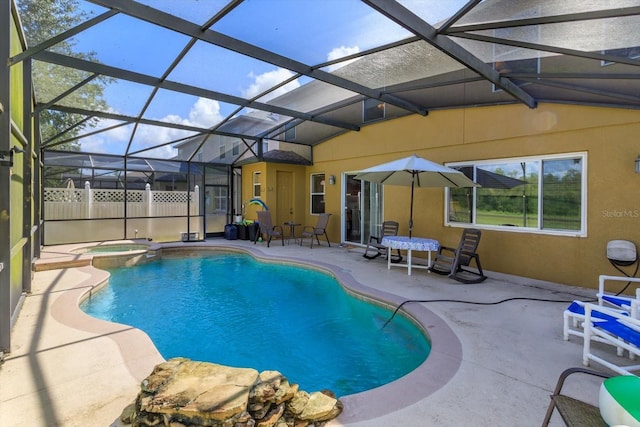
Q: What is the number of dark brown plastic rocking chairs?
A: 2